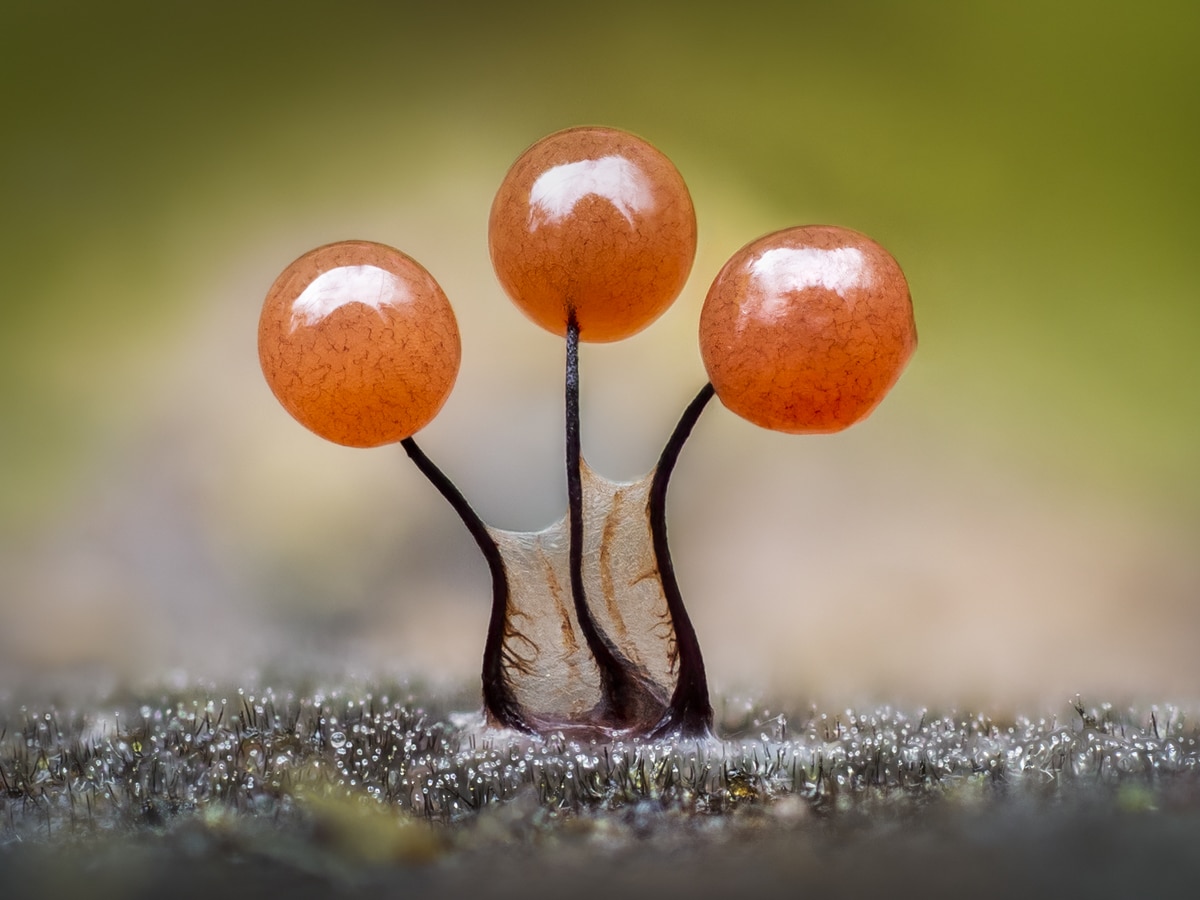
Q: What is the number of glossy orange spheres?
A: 3